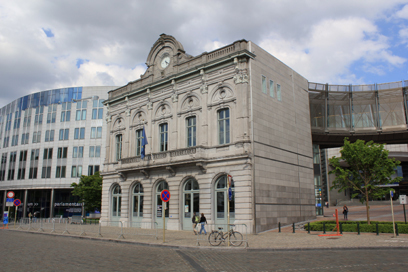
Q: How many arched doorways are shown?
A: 5